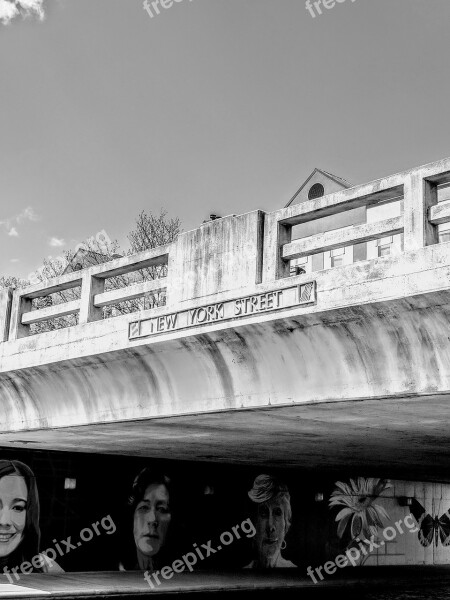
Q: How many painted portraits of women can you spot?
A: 3